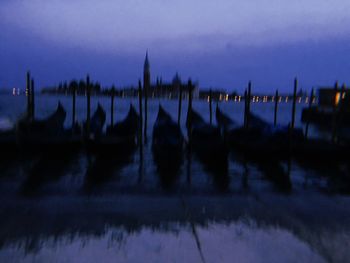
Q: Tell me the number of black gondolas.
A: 7